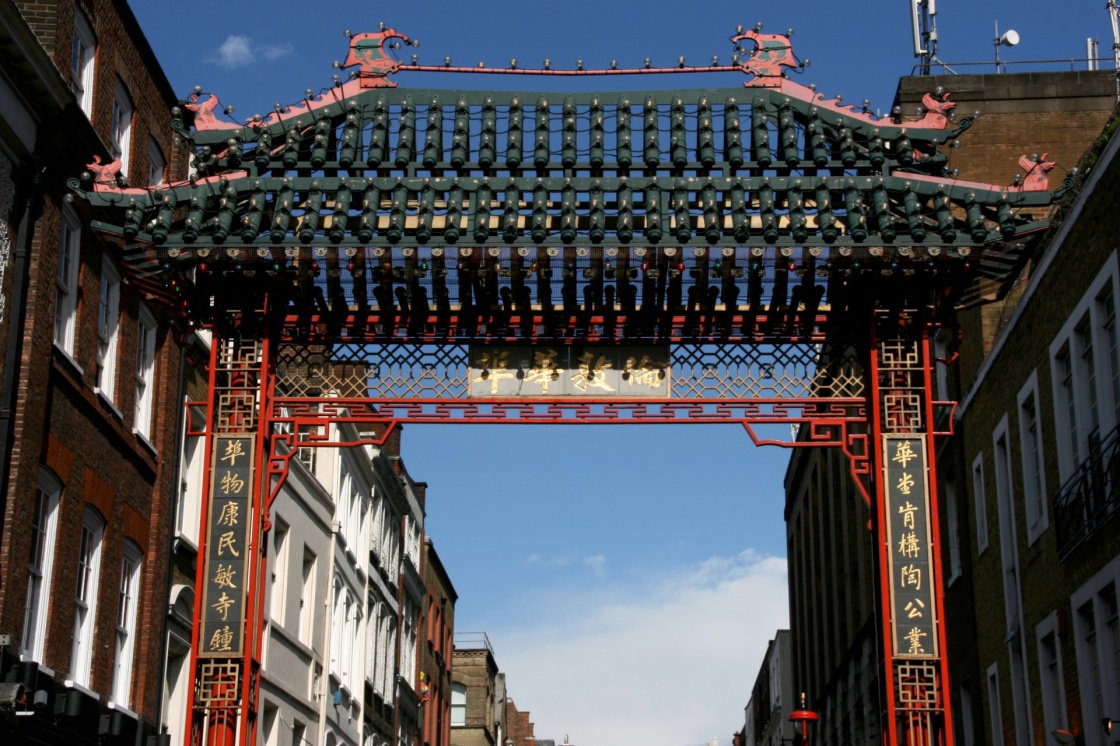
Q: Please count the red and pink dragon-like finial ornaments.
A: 6